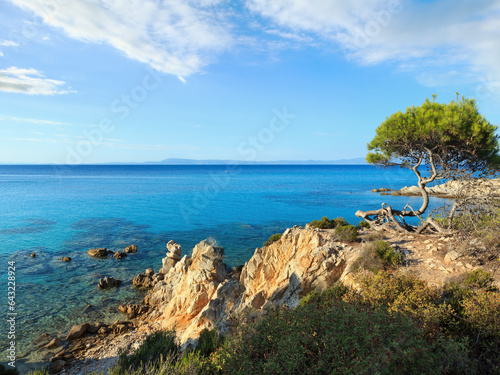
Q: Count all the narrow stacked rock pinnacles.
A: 1